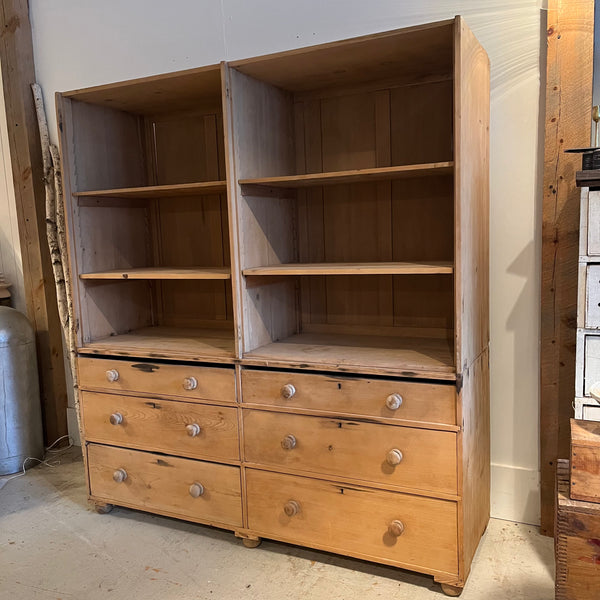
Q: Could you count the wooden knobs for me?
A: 12